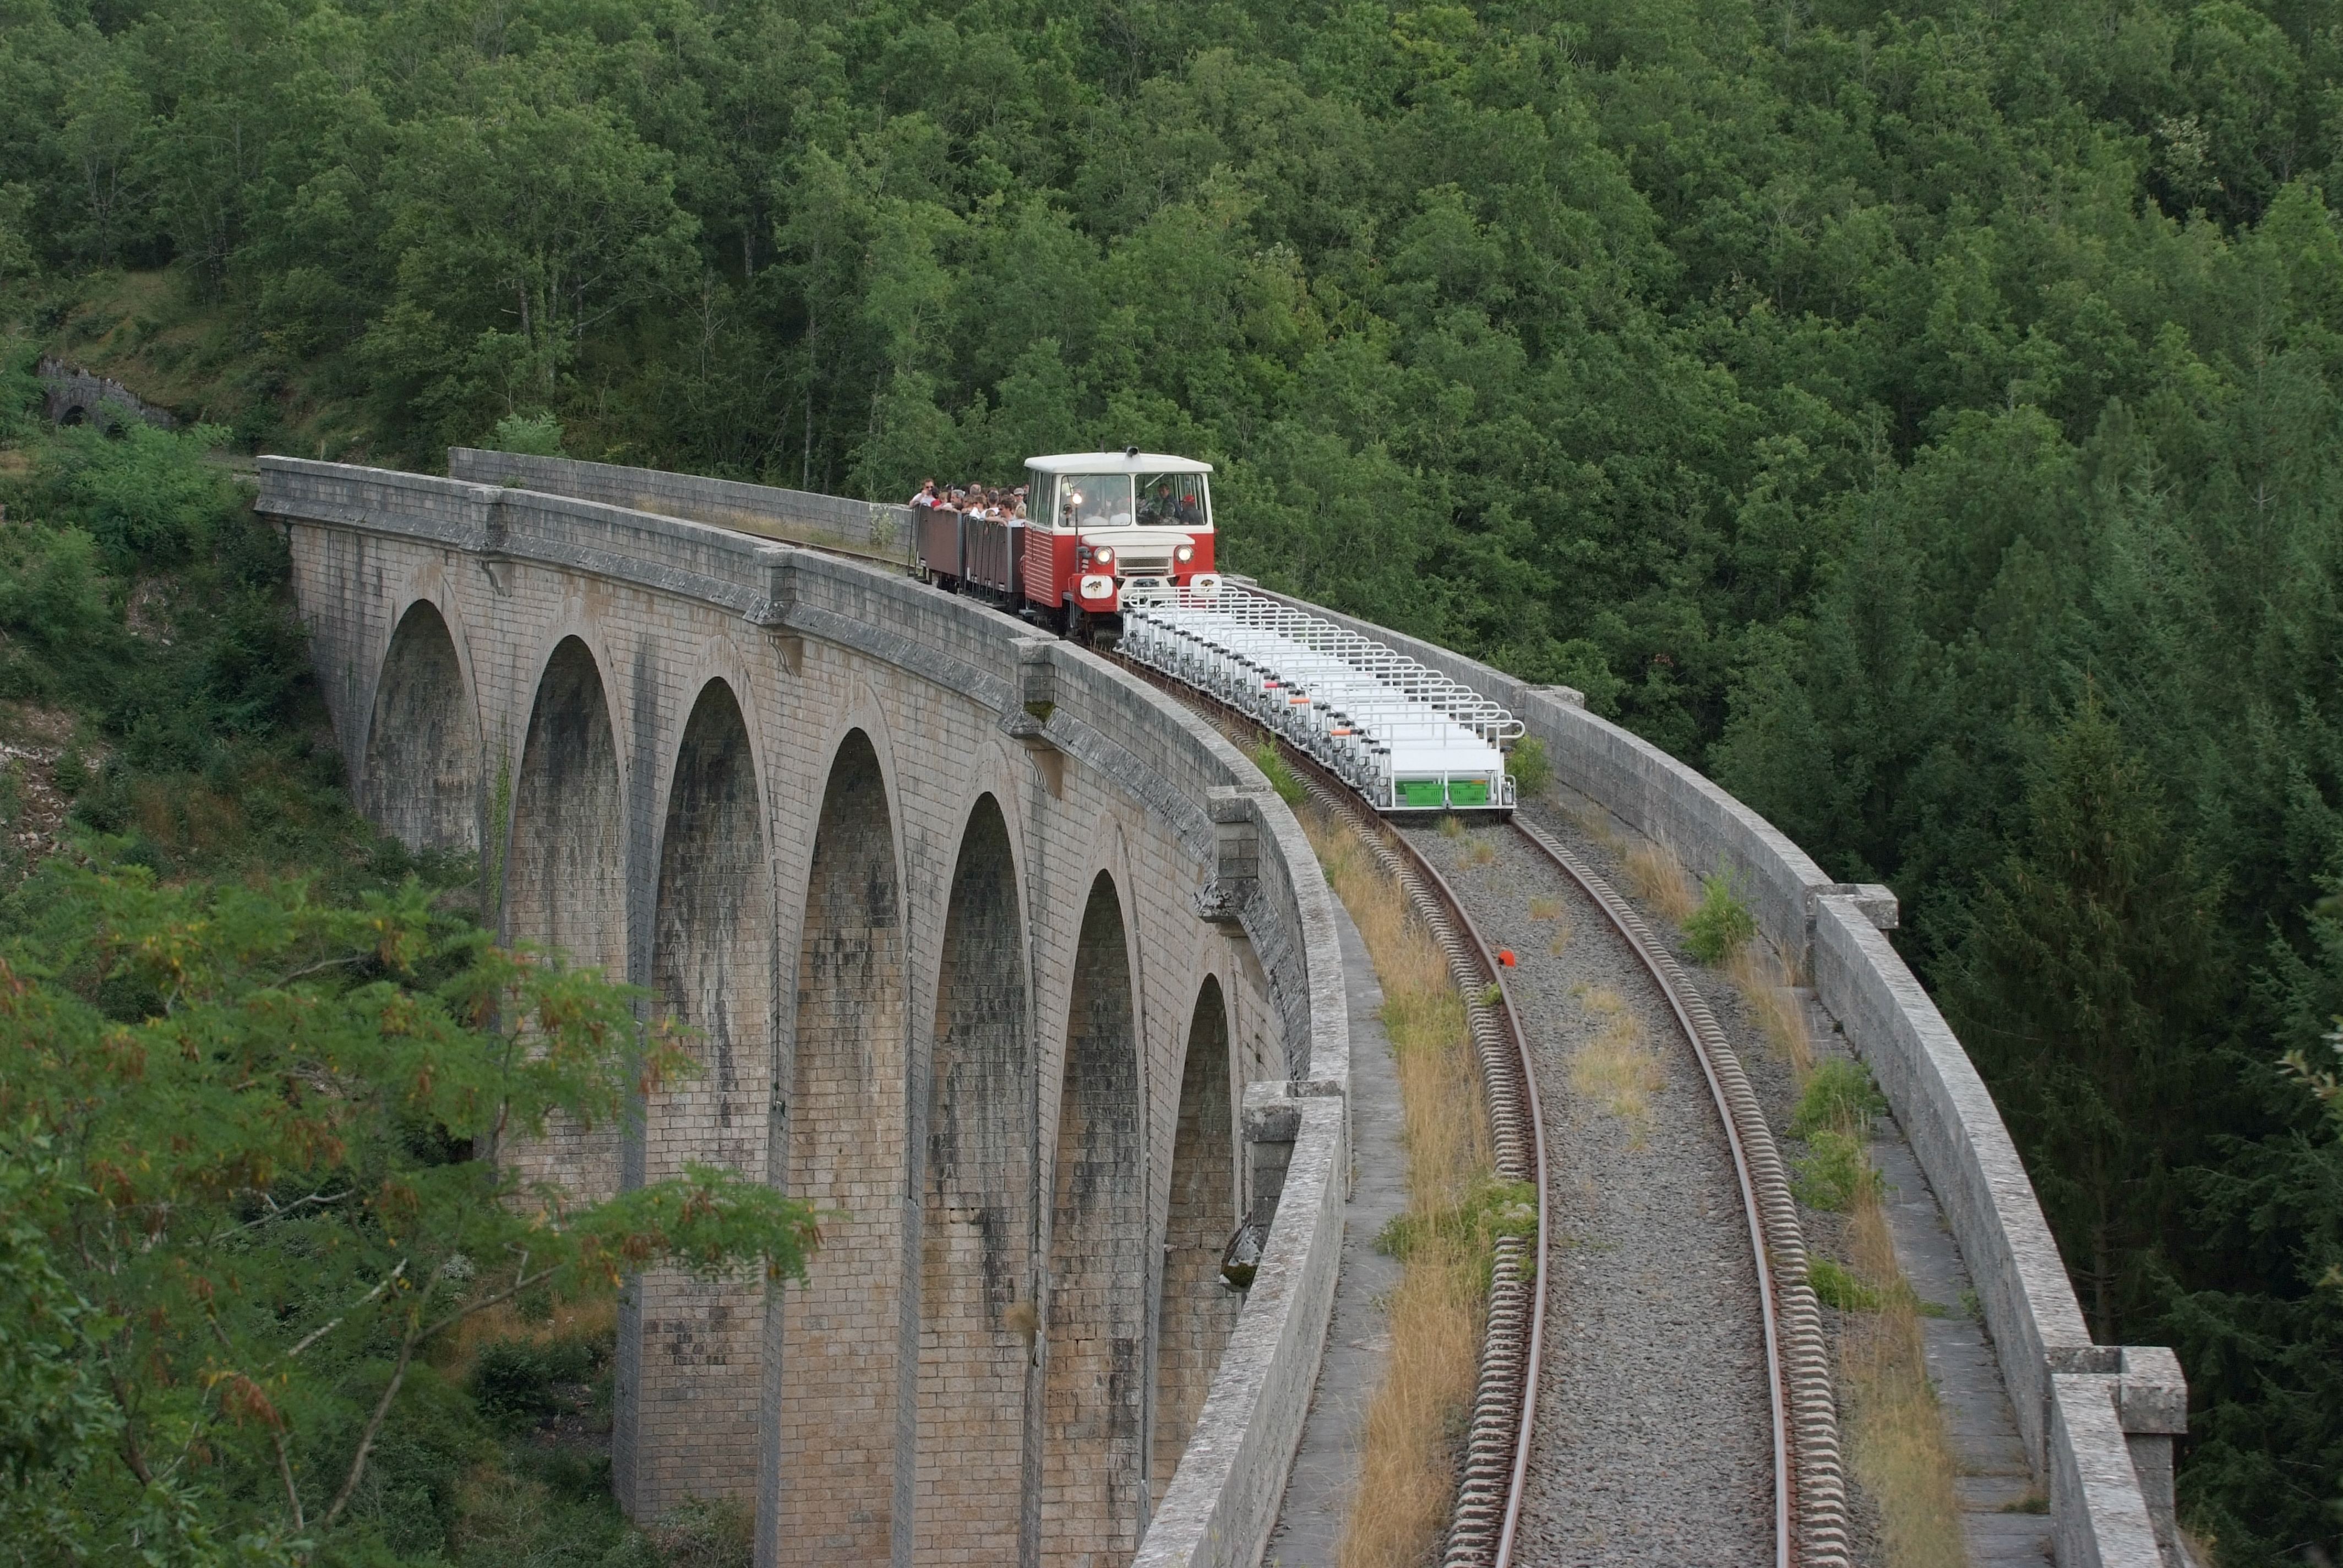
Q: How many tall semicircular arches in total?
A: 7